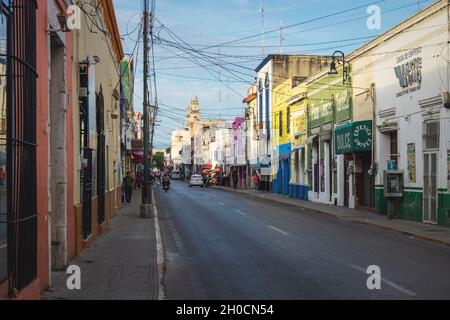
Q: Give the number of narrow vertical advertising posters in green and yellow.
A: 1